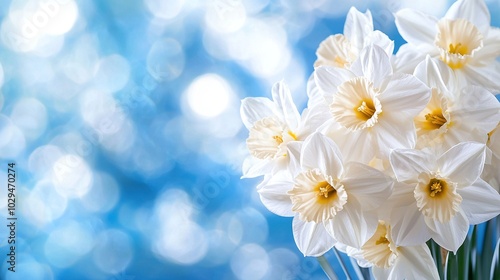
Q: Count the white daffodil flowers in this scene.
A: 8